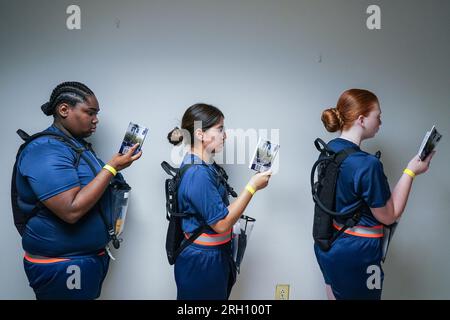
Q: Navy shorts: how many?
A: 3